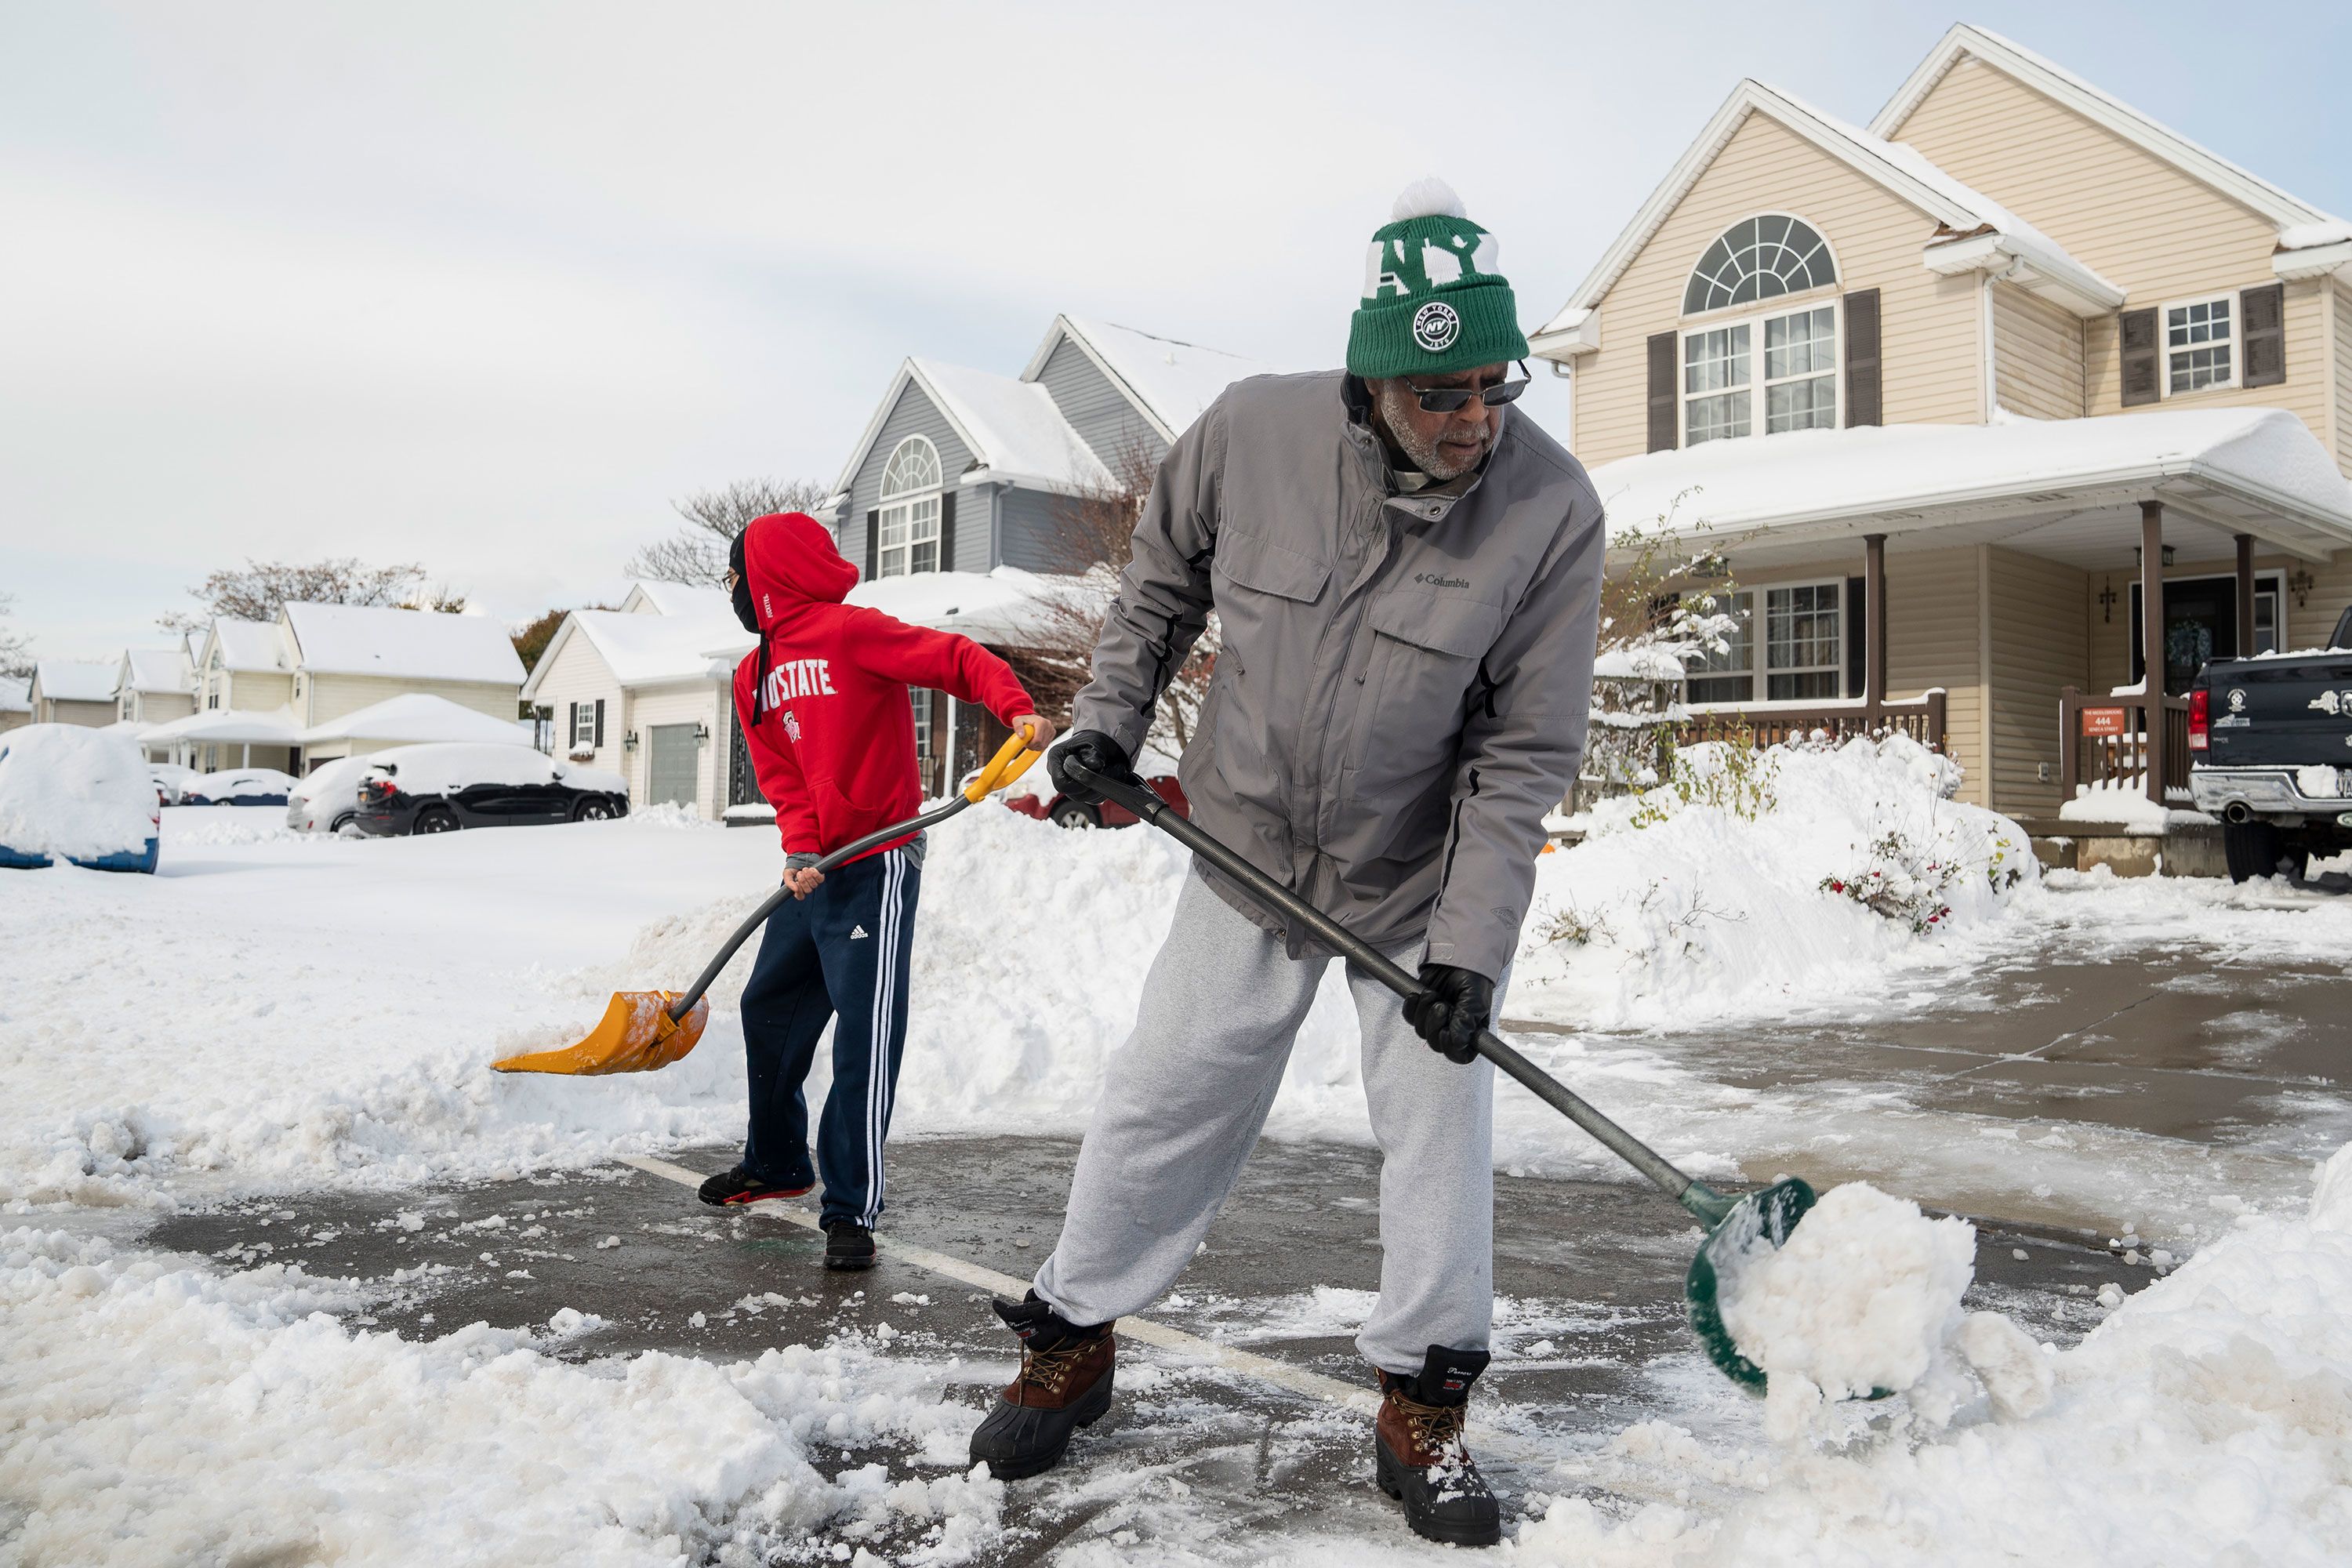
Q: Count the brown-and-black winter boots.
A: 2